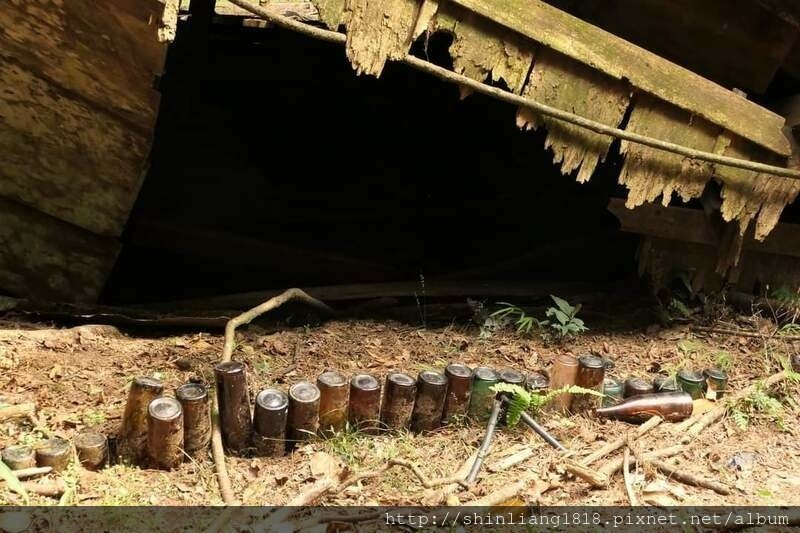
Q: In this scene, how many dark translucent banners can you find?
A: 1